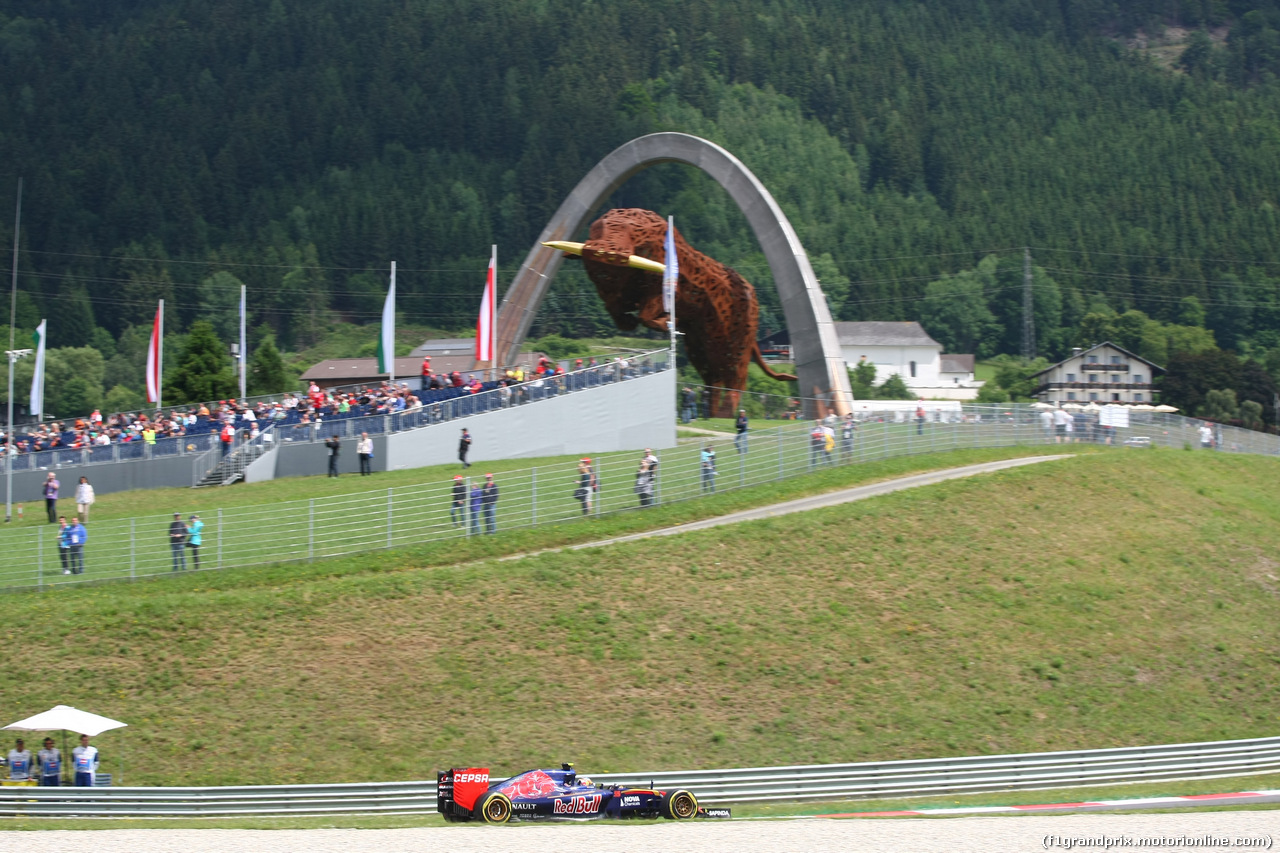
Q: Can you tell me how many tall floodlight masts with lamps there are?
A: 1